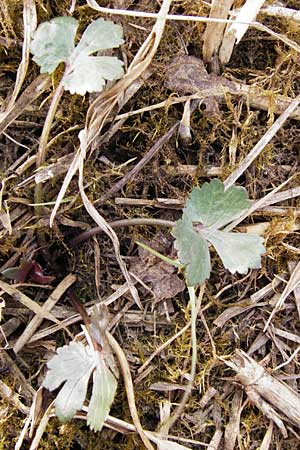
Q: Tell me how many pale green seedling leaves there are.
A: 3